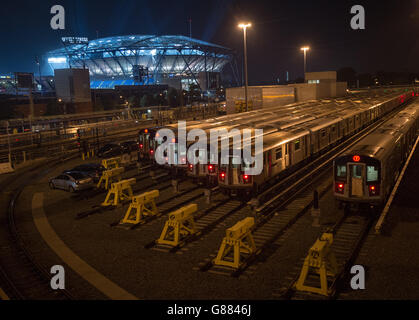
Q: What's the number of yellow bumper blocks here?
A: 7